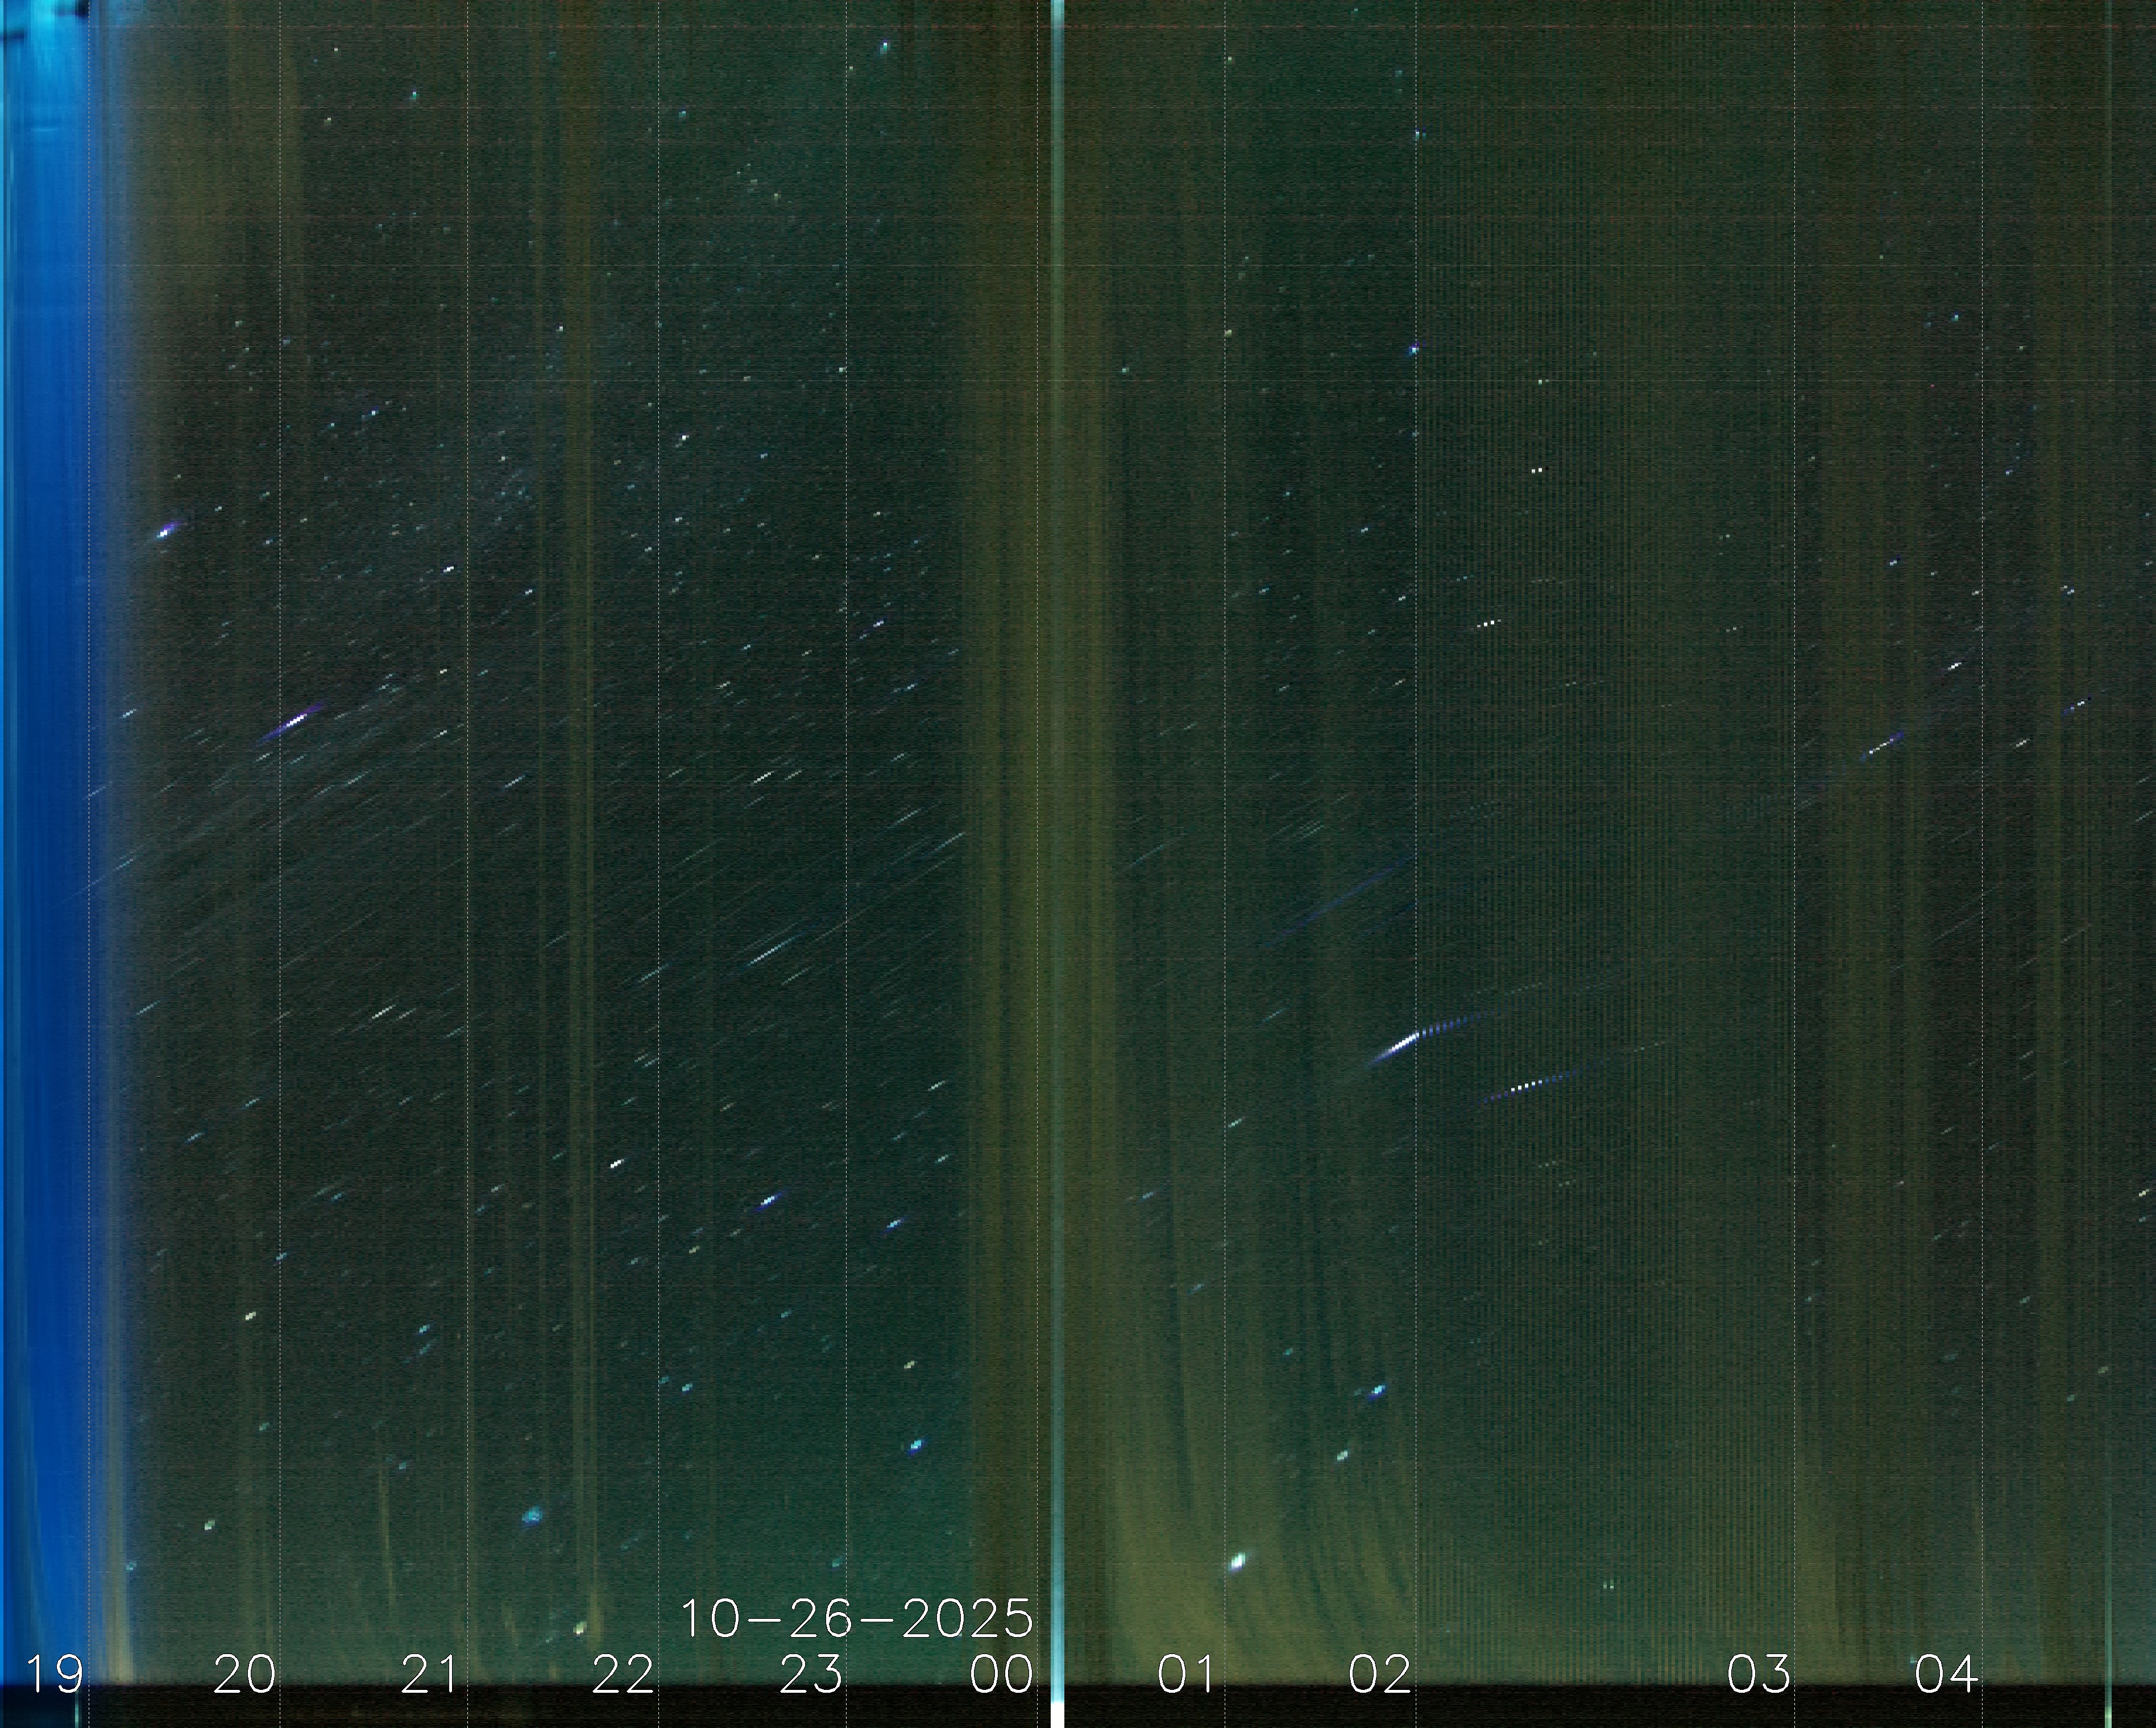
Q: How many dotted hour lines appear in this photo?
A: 10